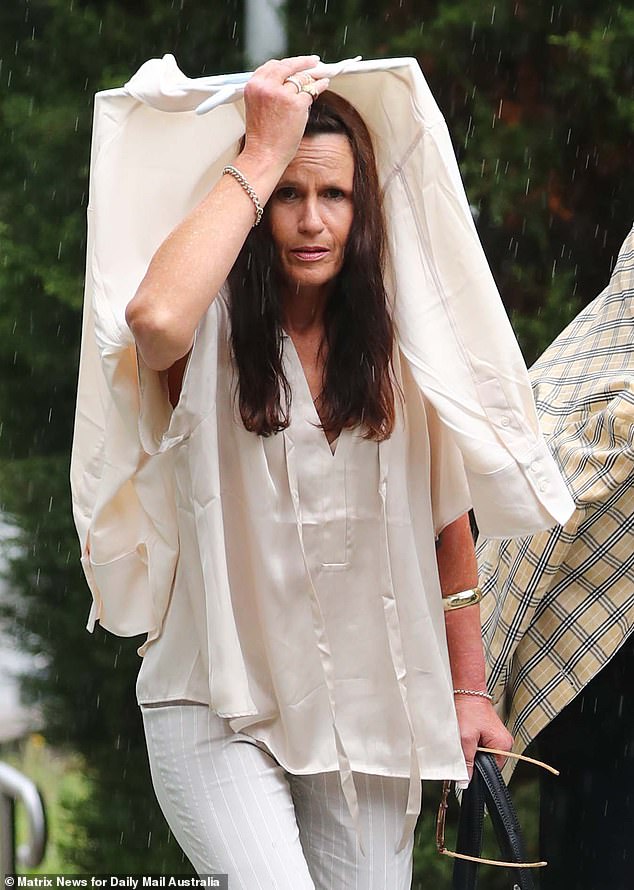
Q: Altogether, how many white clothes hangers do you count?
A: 1